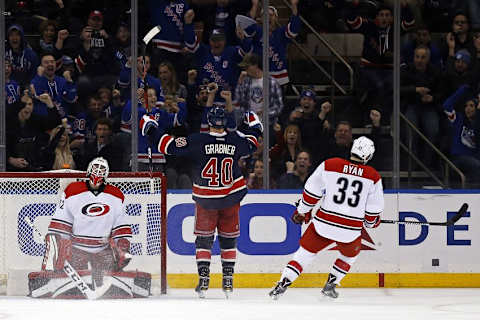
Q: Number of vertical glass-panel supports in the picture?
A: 4